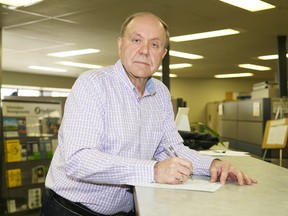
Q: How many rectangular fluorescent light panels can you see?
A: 12